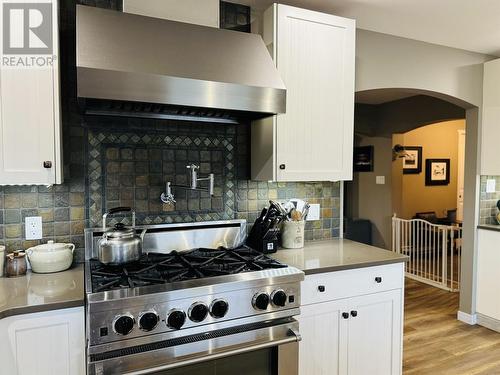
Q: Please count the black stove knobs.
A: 7